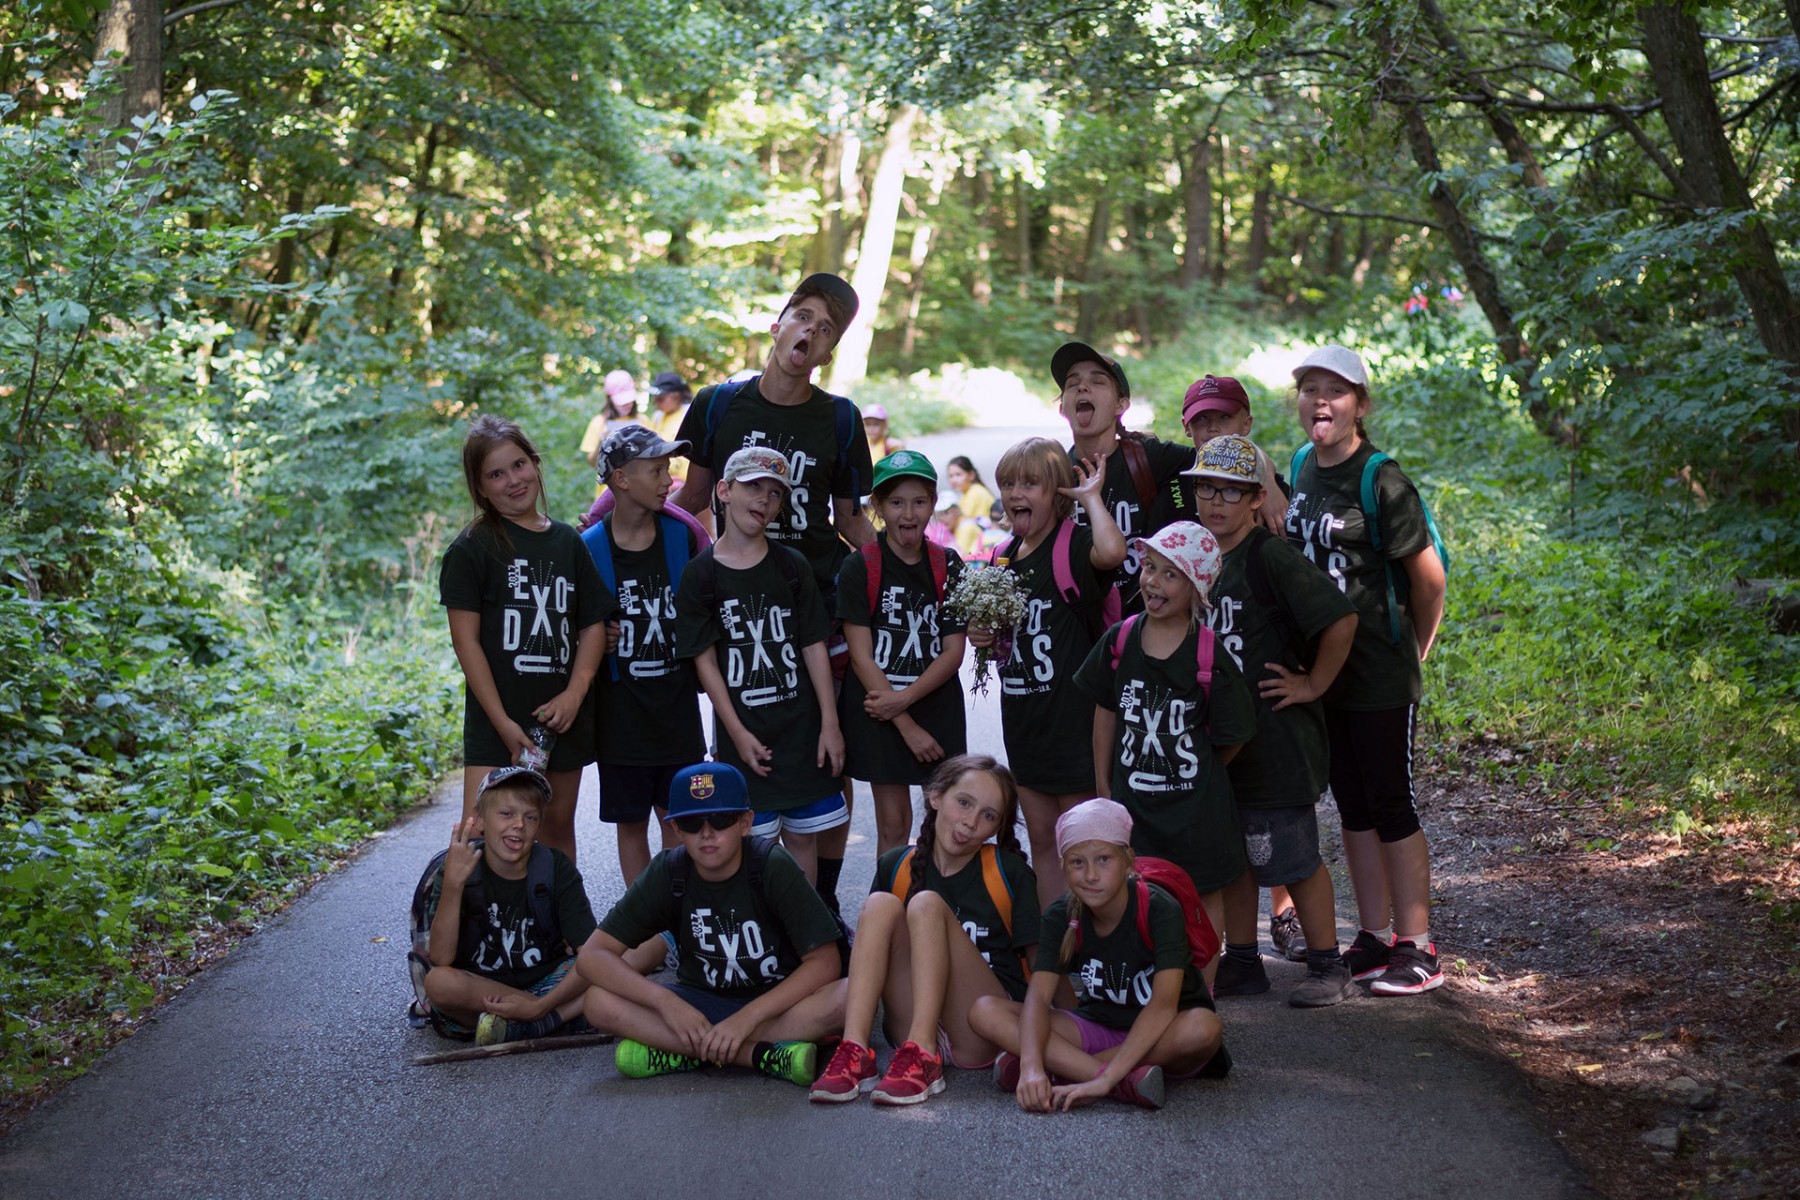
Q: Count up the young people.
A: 15